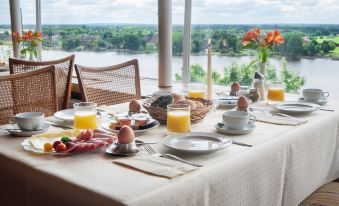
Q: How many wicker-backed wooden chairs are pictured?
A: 3